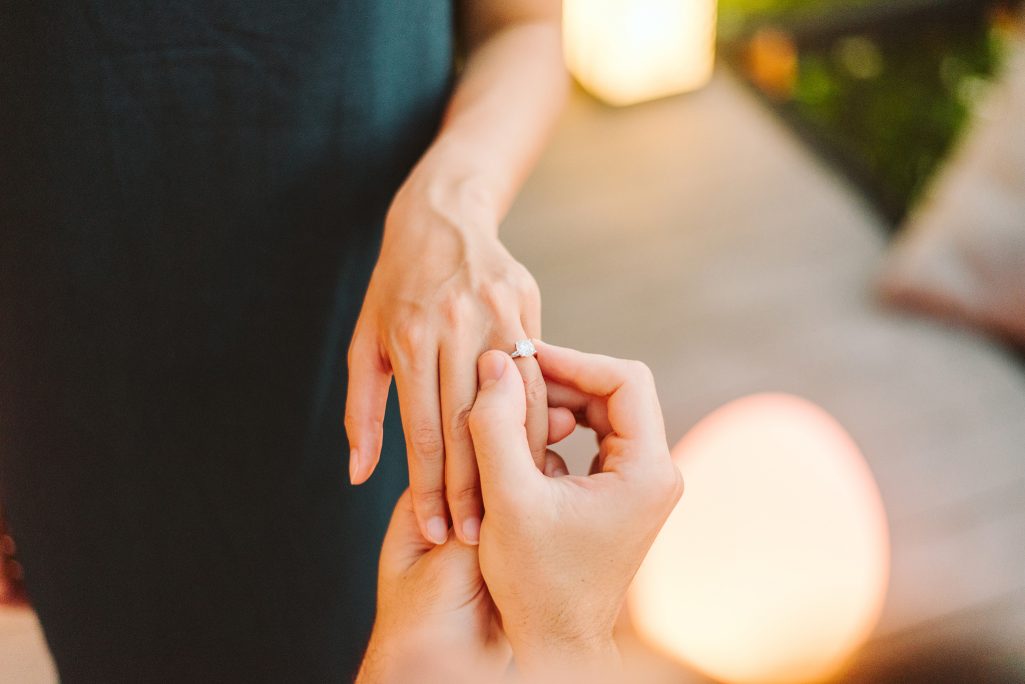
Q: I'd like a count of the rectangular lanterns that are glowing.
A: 1